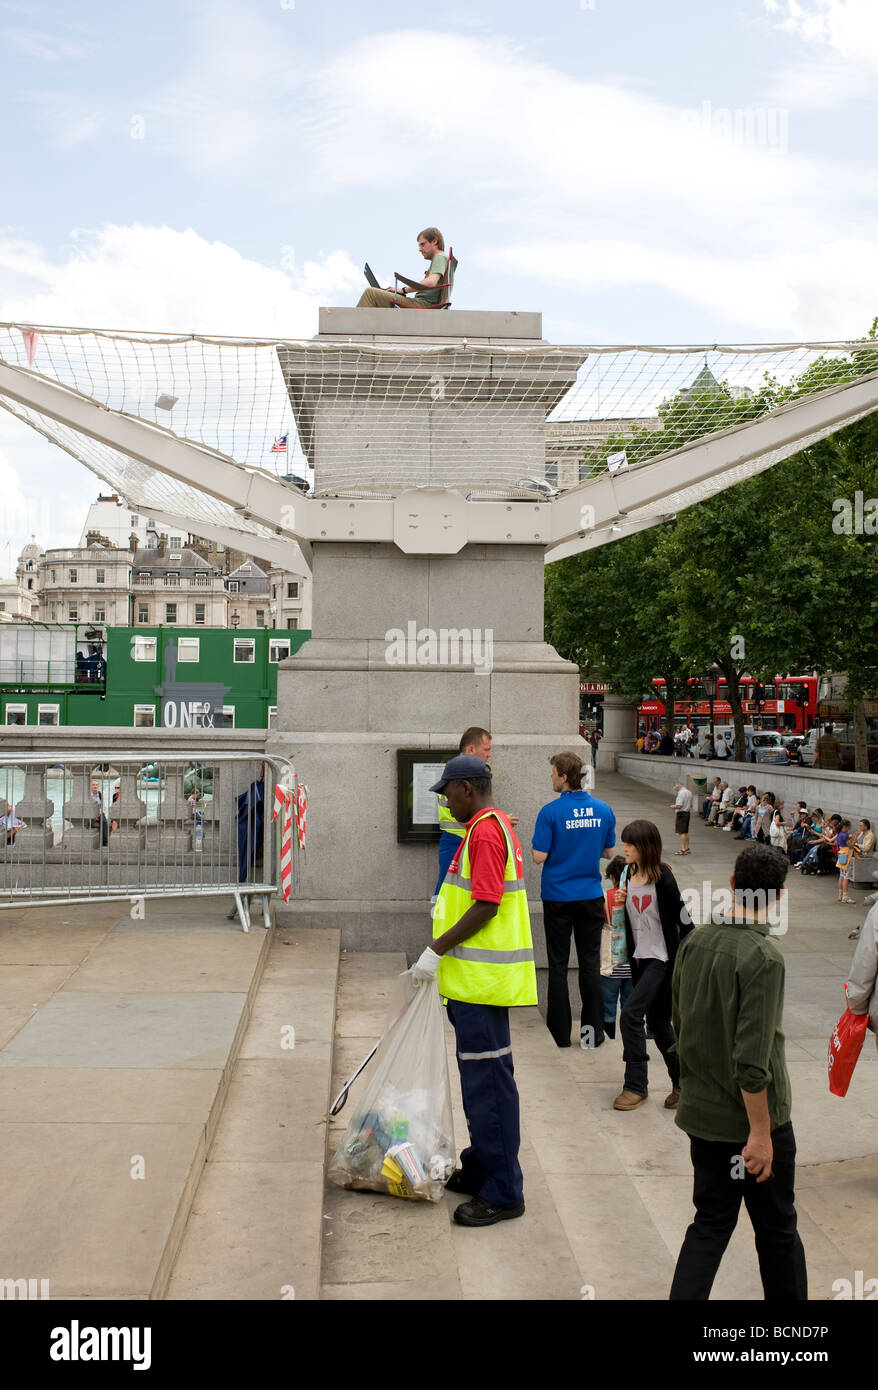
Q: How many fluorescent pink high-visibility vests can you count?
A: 0